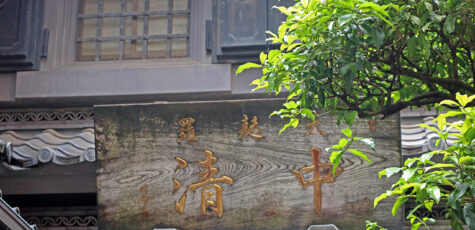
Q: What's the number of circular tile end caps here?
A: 3